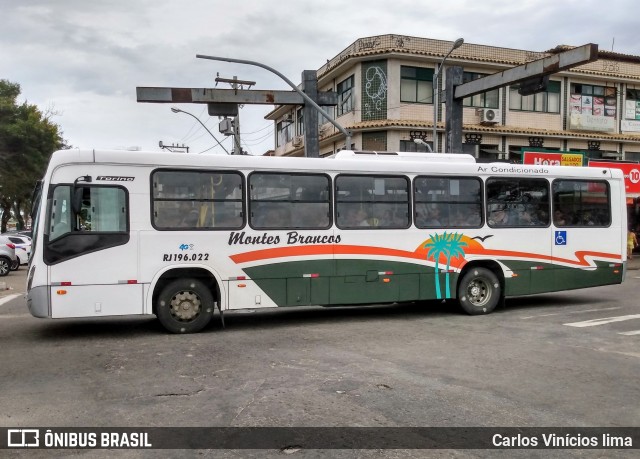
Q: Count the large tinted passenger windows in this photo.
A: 6